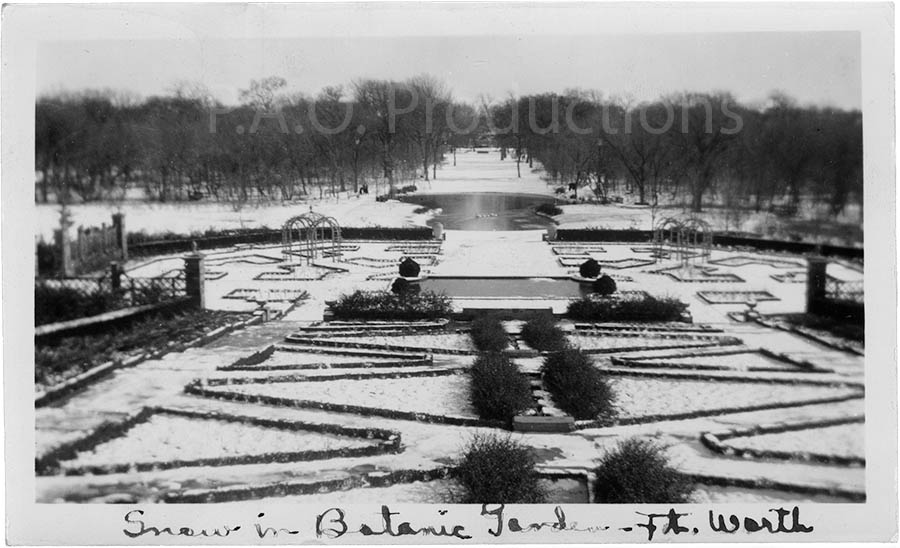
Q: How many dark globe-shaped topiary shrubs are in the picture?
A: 4